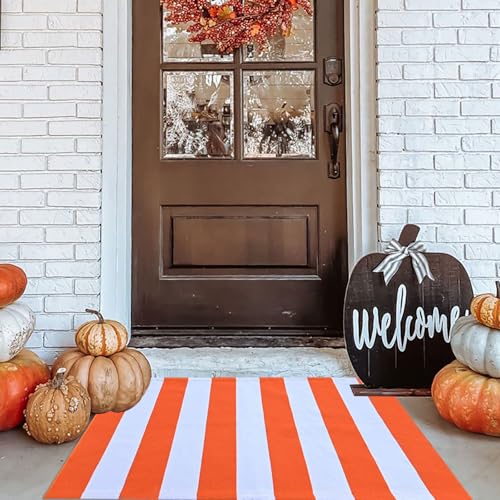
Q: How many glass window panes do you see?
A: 4